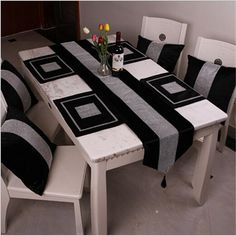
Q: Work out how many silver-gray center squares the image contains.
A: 4